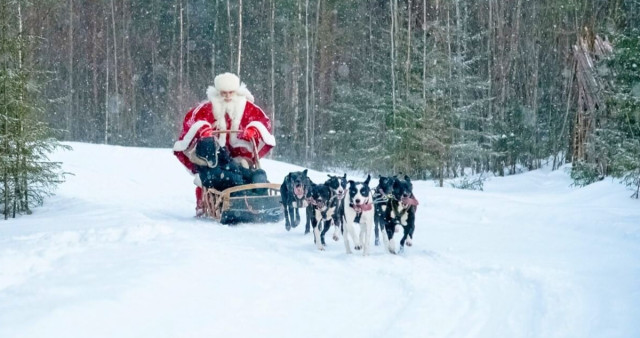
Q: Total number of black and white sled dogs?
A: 6